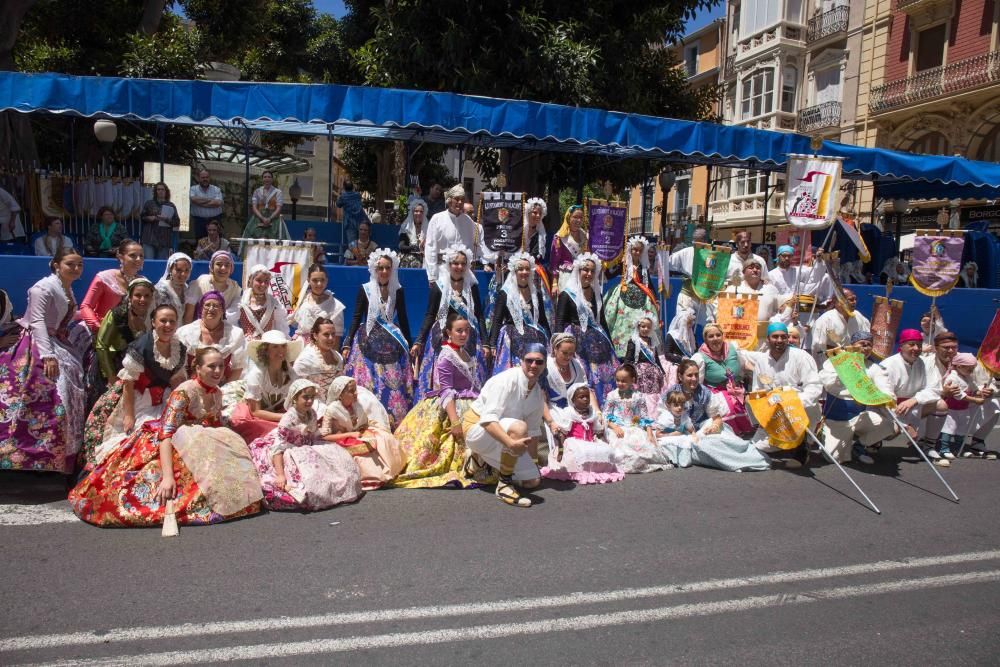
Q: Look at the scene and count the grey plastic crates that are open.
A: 0